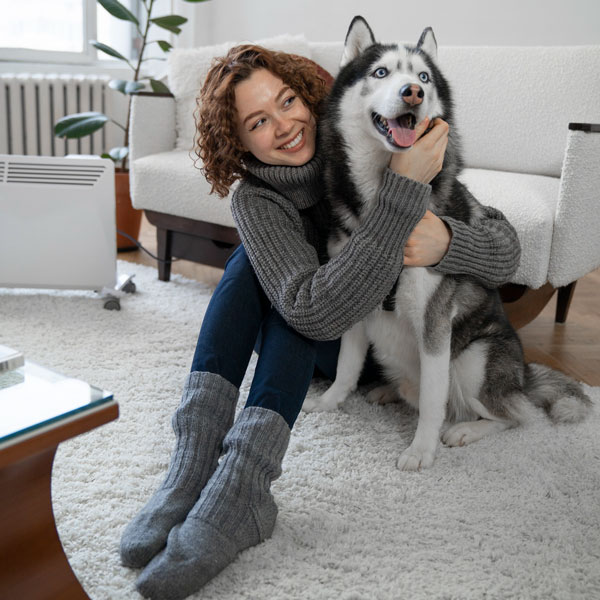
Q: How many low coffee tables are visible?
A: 1